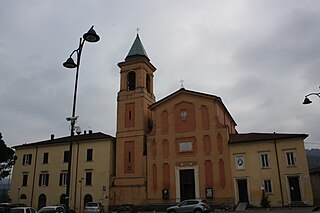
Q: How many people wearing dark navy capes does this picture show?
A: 0